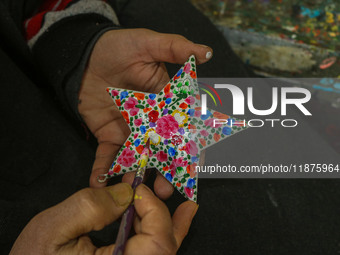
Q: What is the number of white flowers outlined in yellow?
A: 2